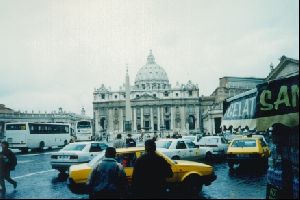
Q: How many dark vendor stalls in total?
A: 1